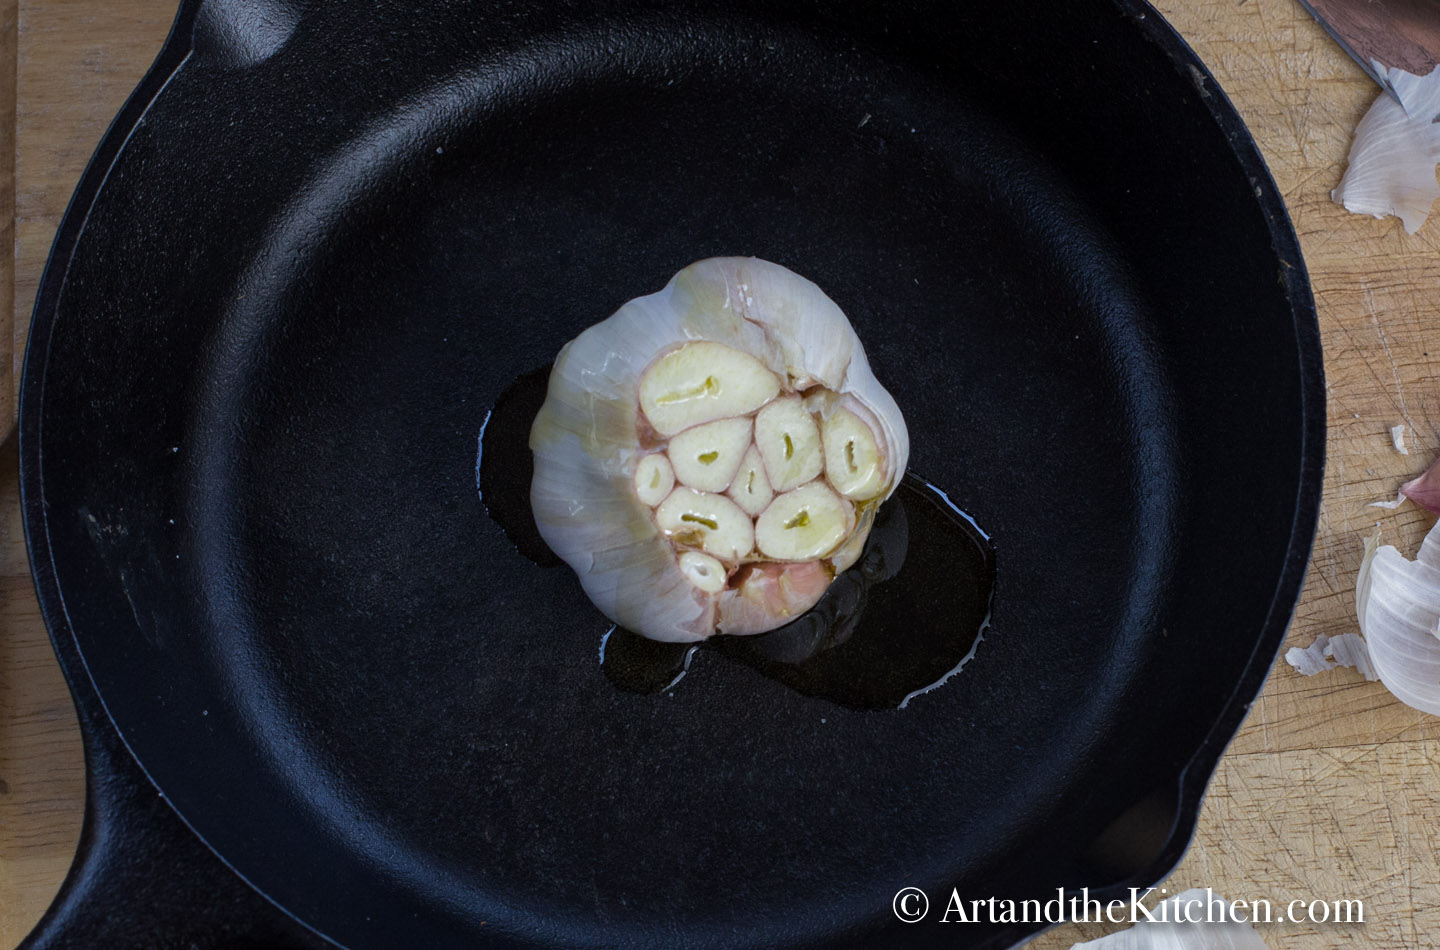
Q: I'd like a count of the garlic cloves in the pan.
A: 9